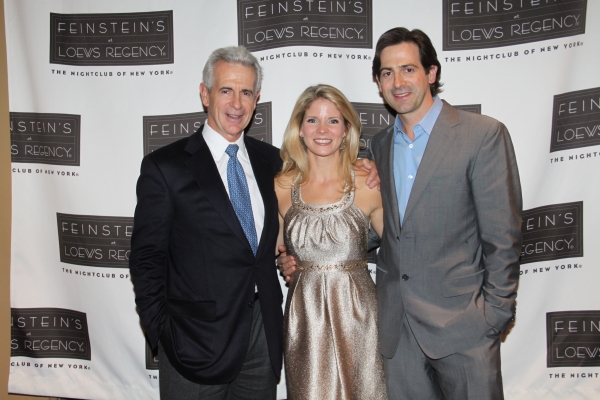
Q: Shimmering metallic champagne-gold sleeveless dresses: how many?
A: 1